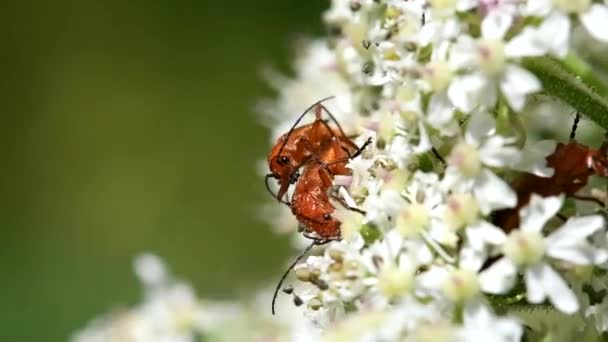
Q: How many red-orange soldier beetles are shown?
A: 3